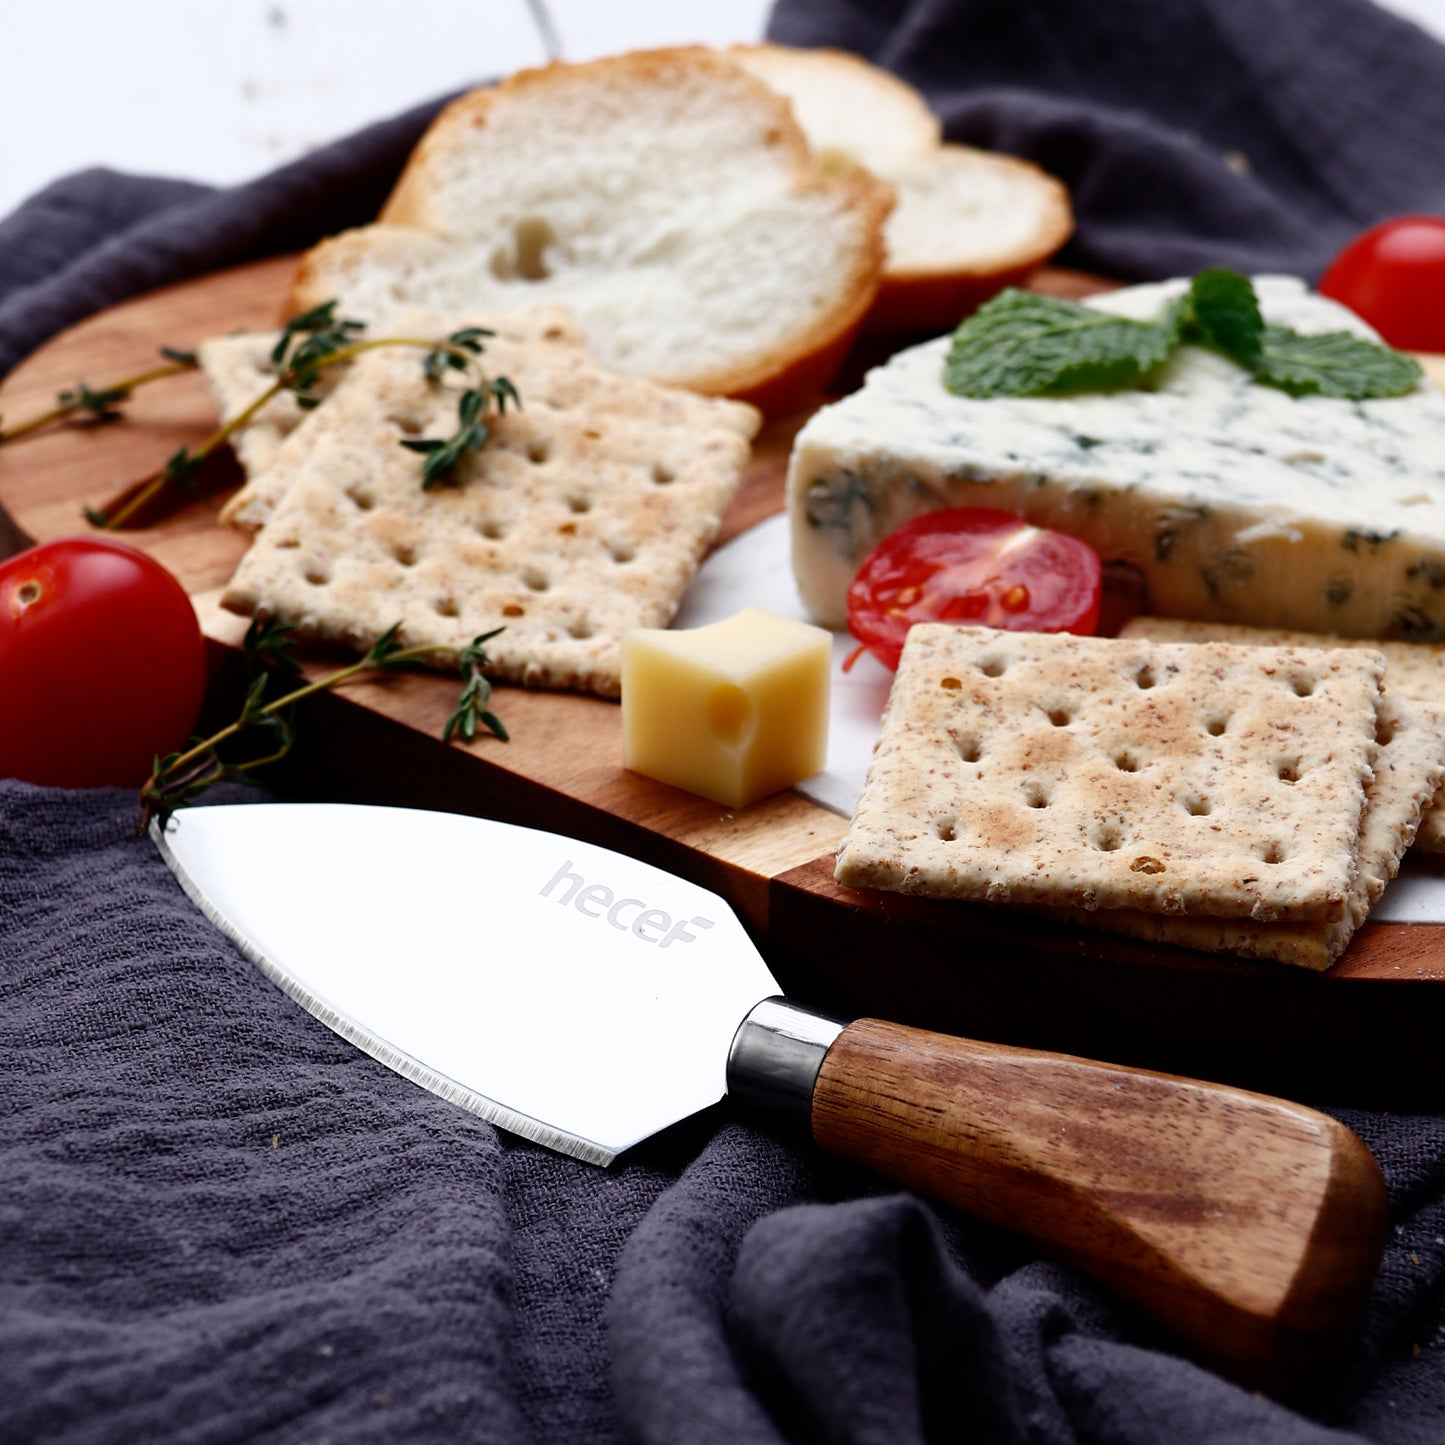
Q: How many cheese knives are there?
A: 1